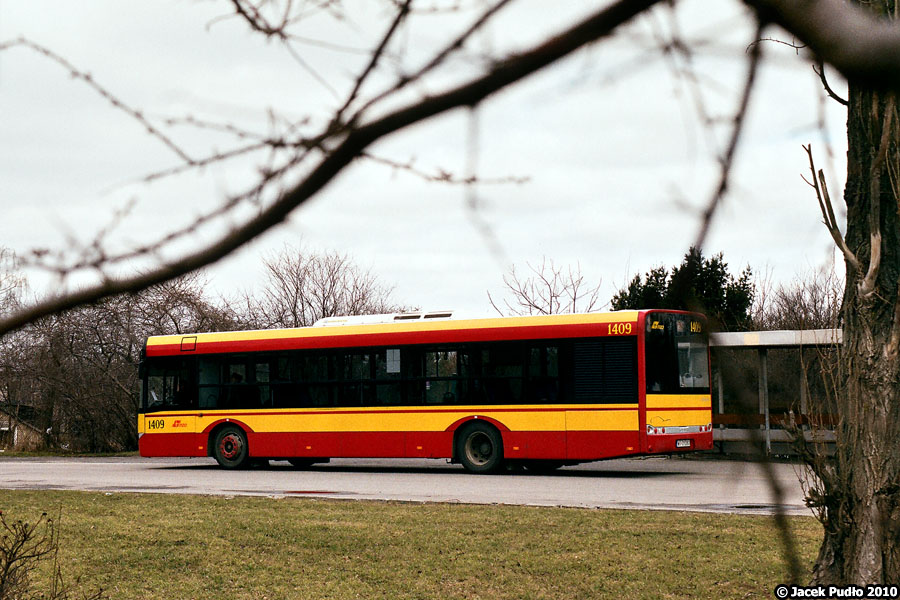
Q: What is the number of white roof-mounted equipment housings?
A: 1